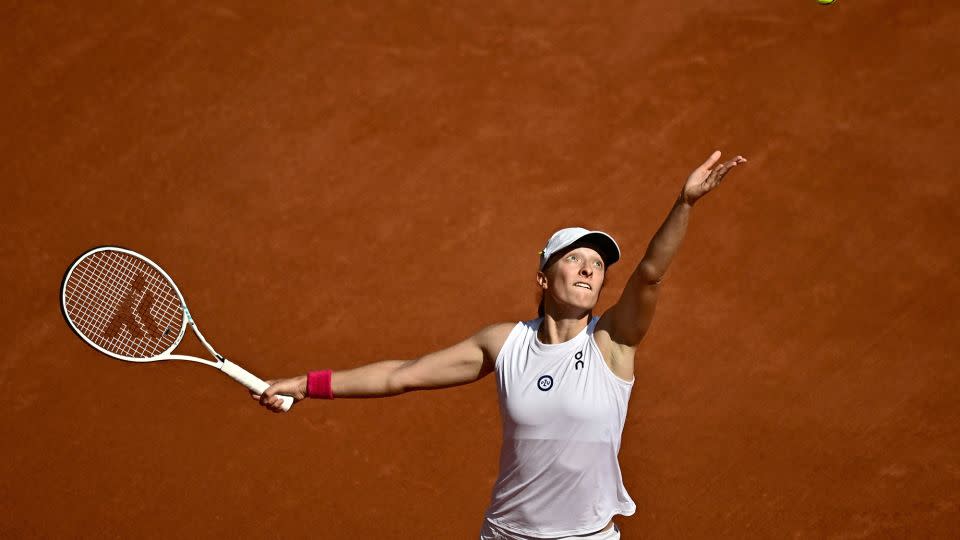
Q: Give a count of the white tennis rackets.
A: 1